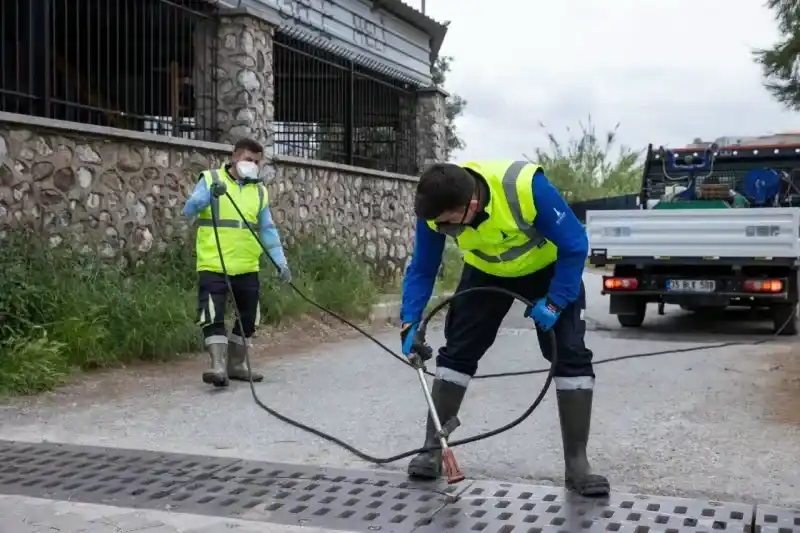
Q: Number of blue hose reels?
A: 1